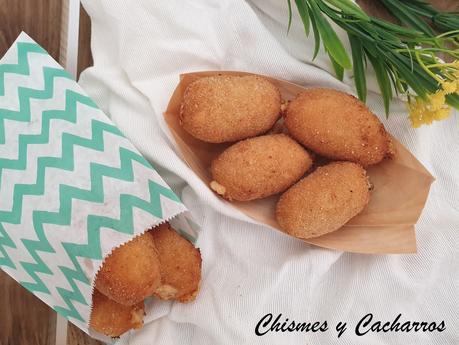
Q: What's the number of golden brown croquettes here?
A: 7